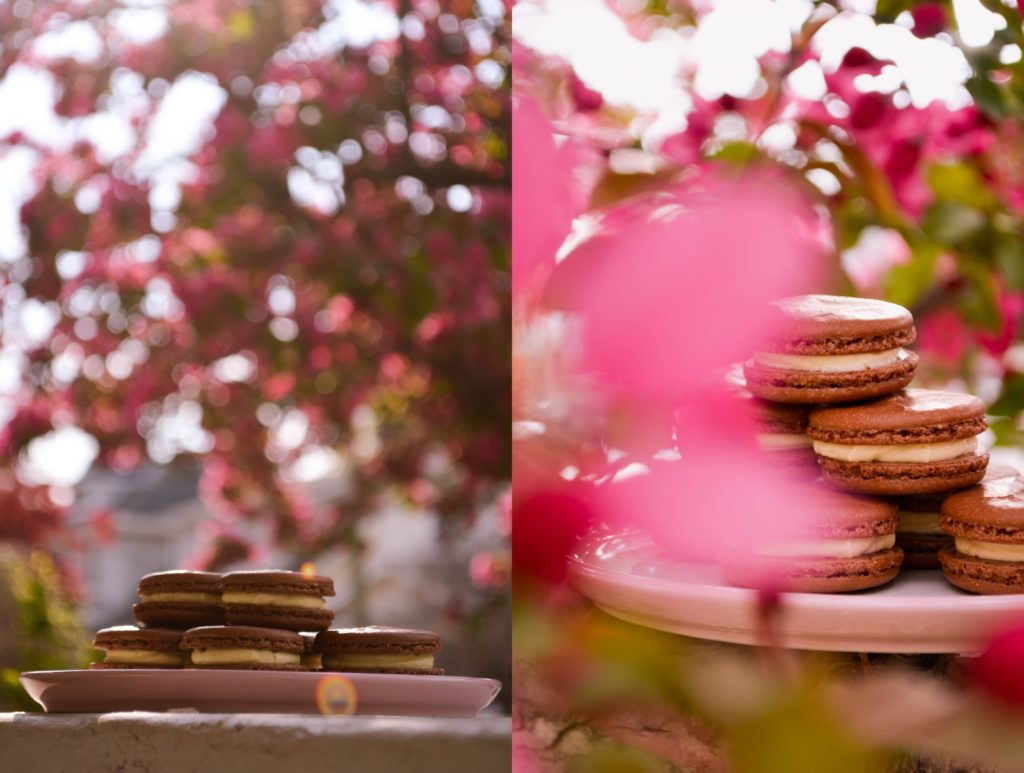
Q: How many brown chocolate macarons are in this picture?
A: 12